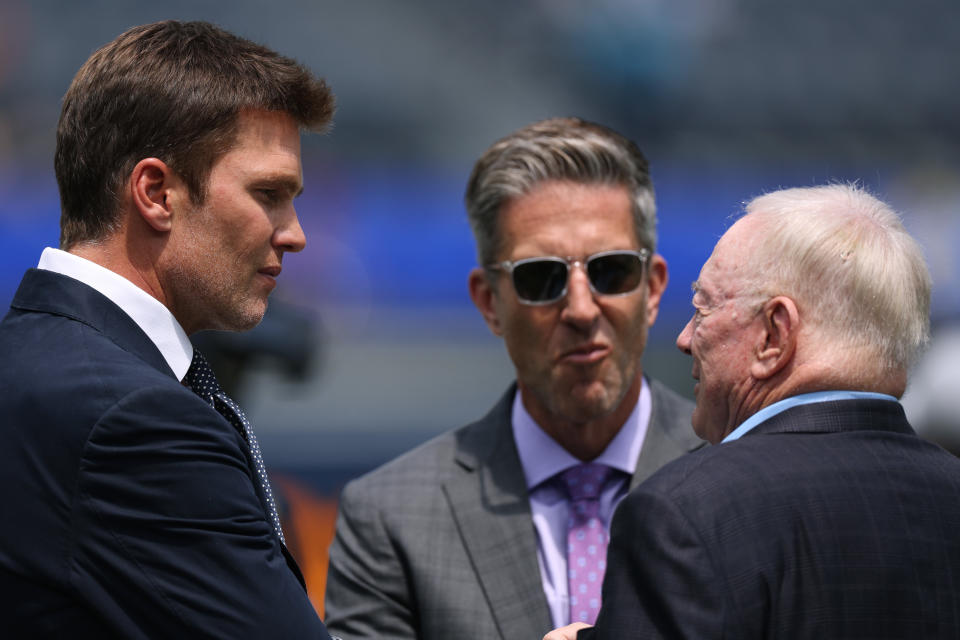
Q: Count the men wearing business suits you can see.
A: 3